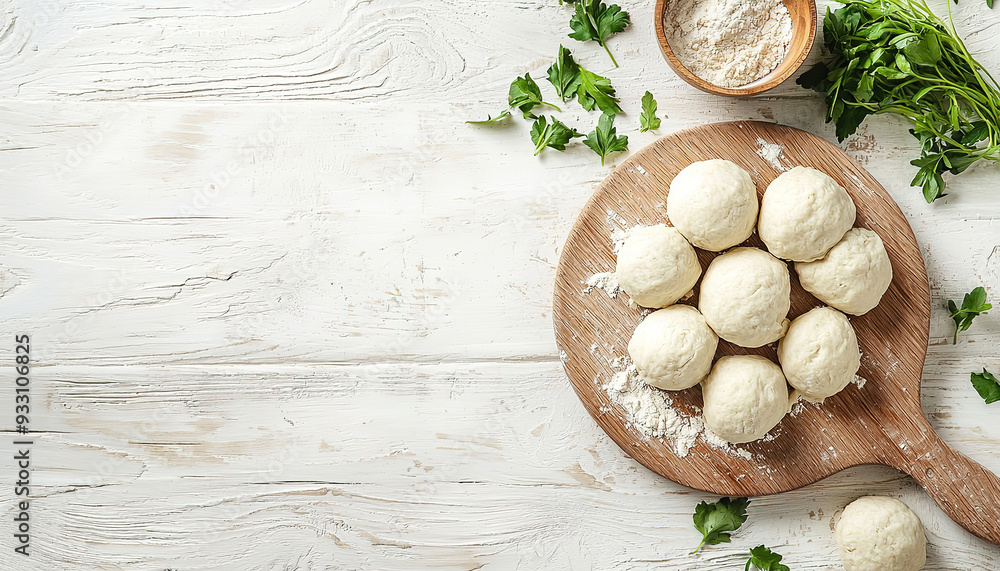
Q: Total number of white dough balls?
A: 9